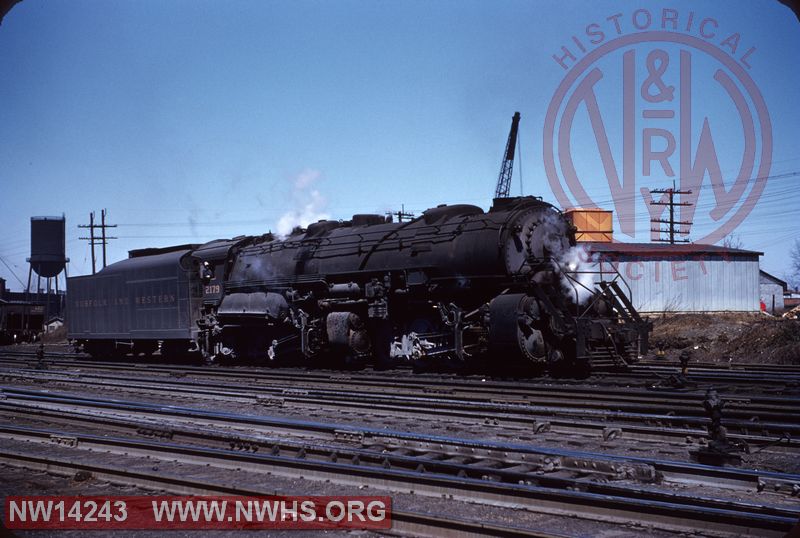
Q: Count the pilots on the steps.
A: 0